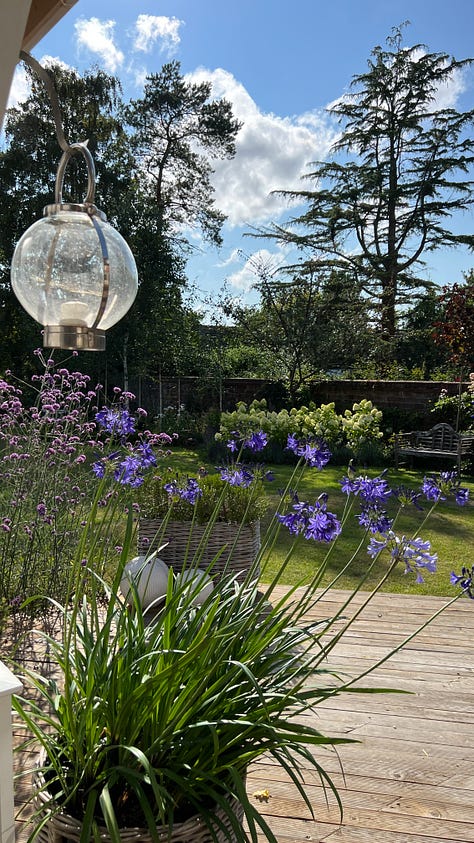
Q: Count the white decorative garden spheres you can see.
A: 2